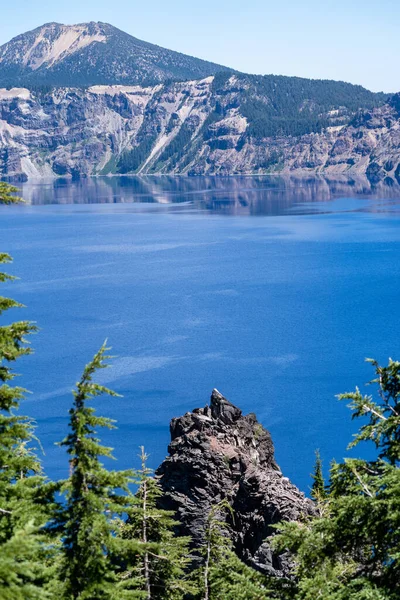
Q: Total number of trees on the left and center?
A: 4